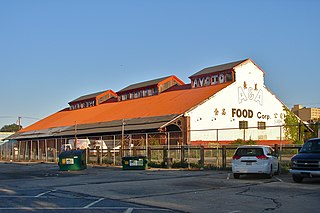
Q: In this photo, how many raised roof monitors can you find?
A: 3